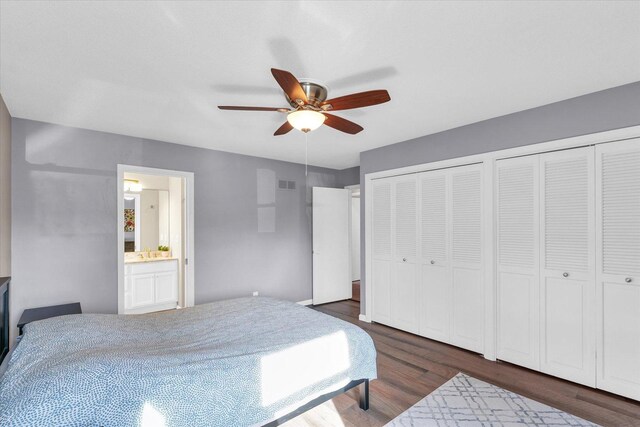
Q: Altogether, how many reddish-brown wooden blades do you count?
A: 5